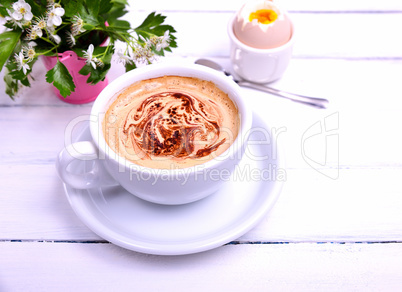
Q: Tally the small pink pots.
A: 1